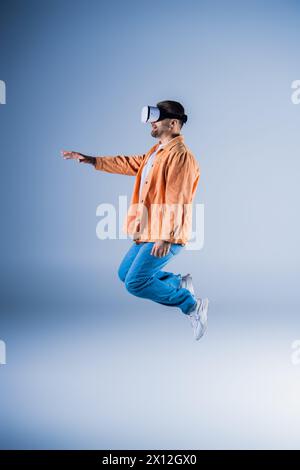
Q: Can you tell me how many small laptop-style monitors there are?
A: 0